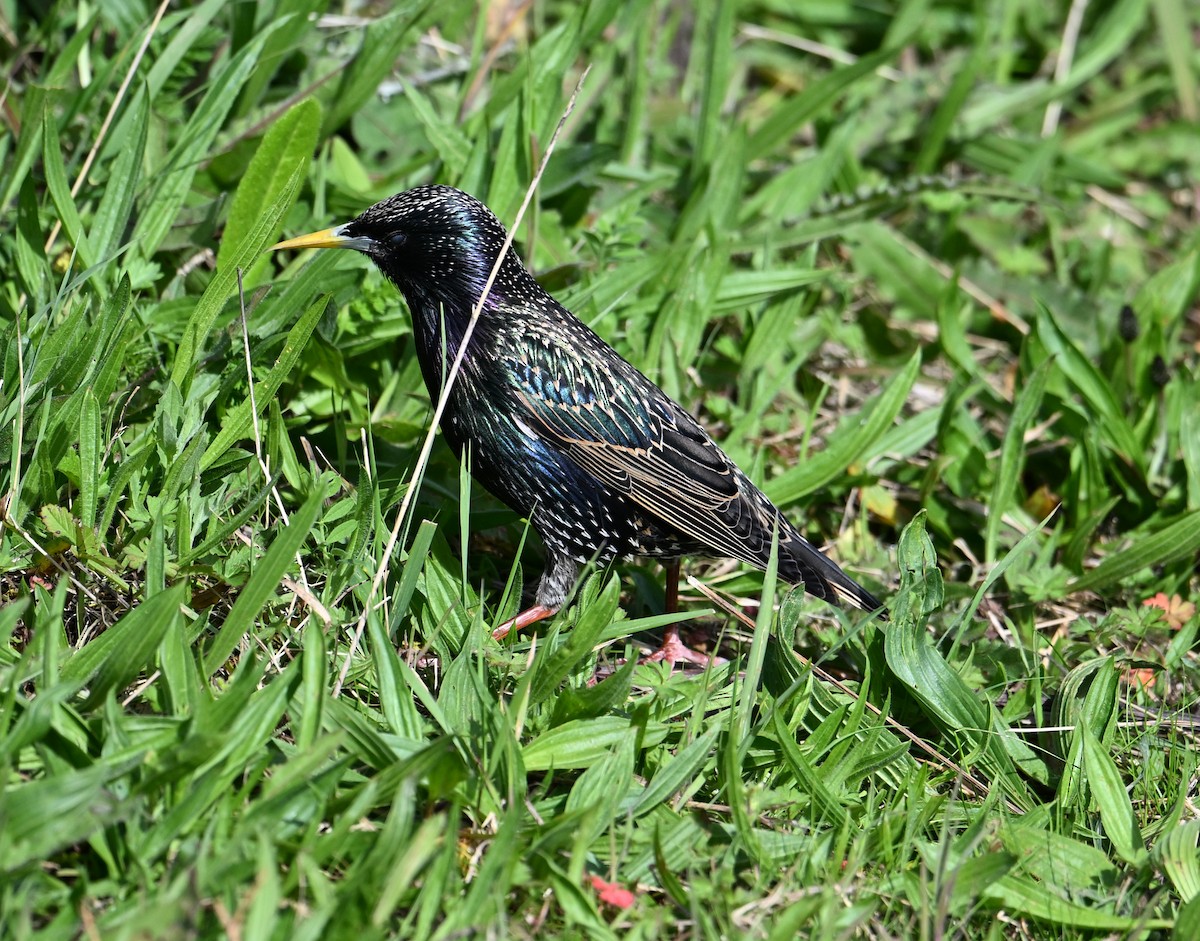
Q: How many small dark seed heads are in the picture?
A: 2